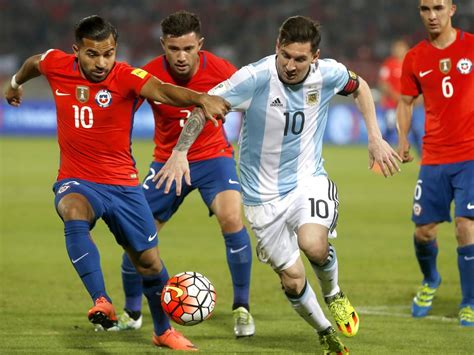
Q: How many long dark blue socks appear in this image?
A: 6